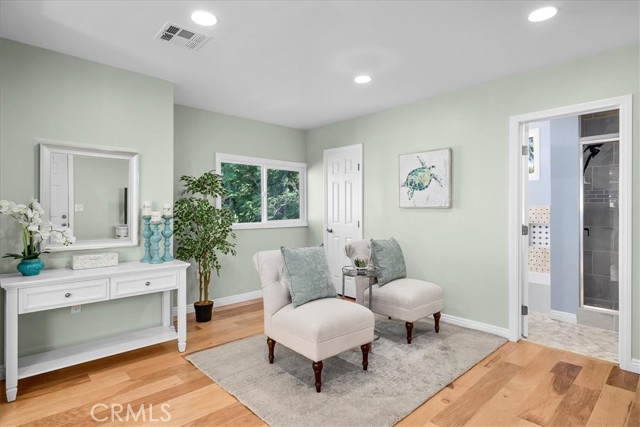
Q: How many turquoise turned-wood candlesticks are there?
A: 3